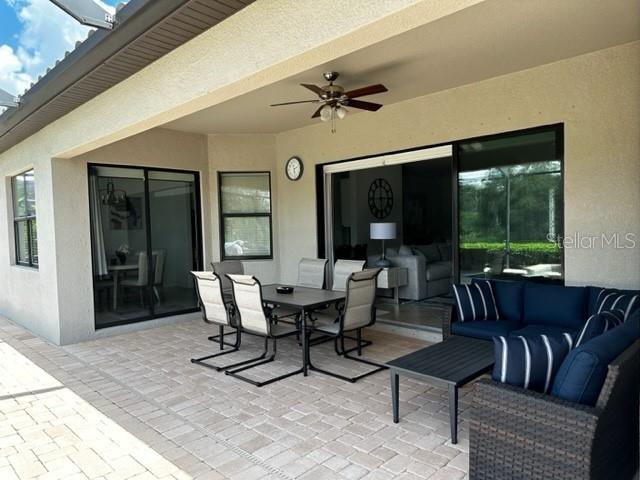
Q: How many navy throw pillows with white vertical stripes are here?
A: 4